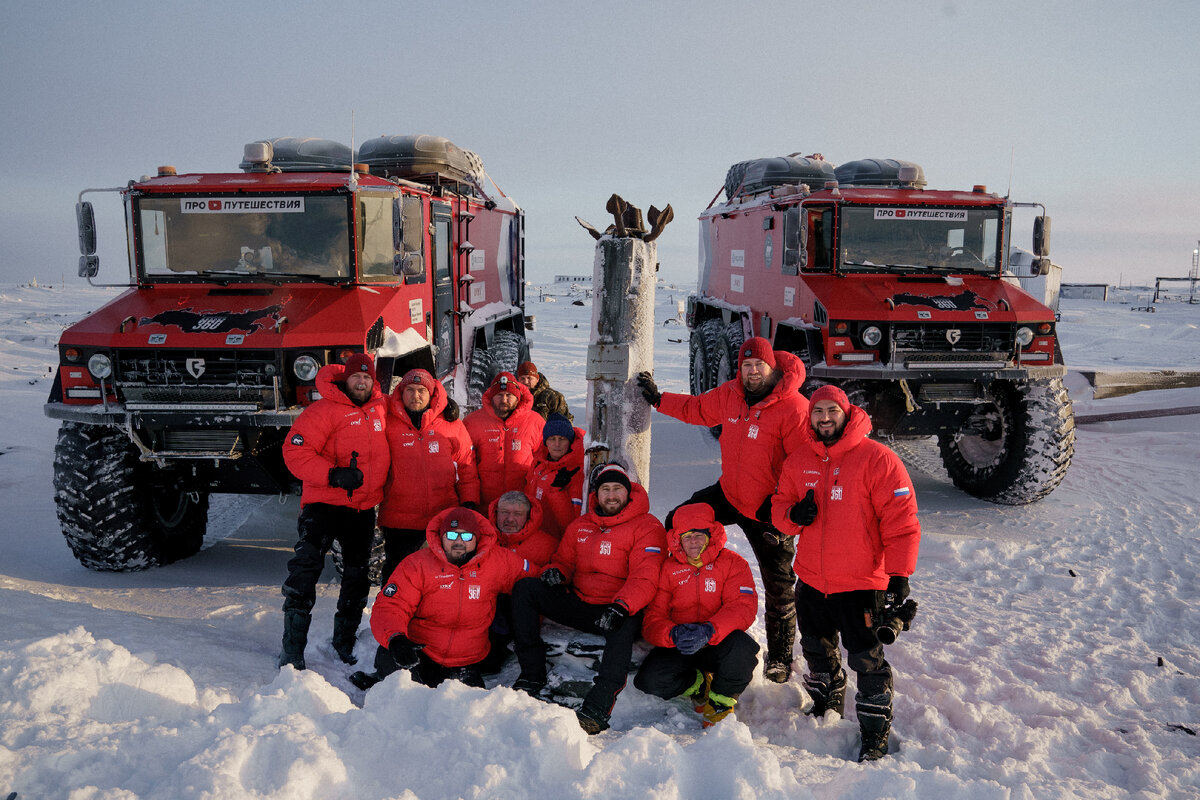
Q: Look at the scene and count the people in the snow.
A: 11